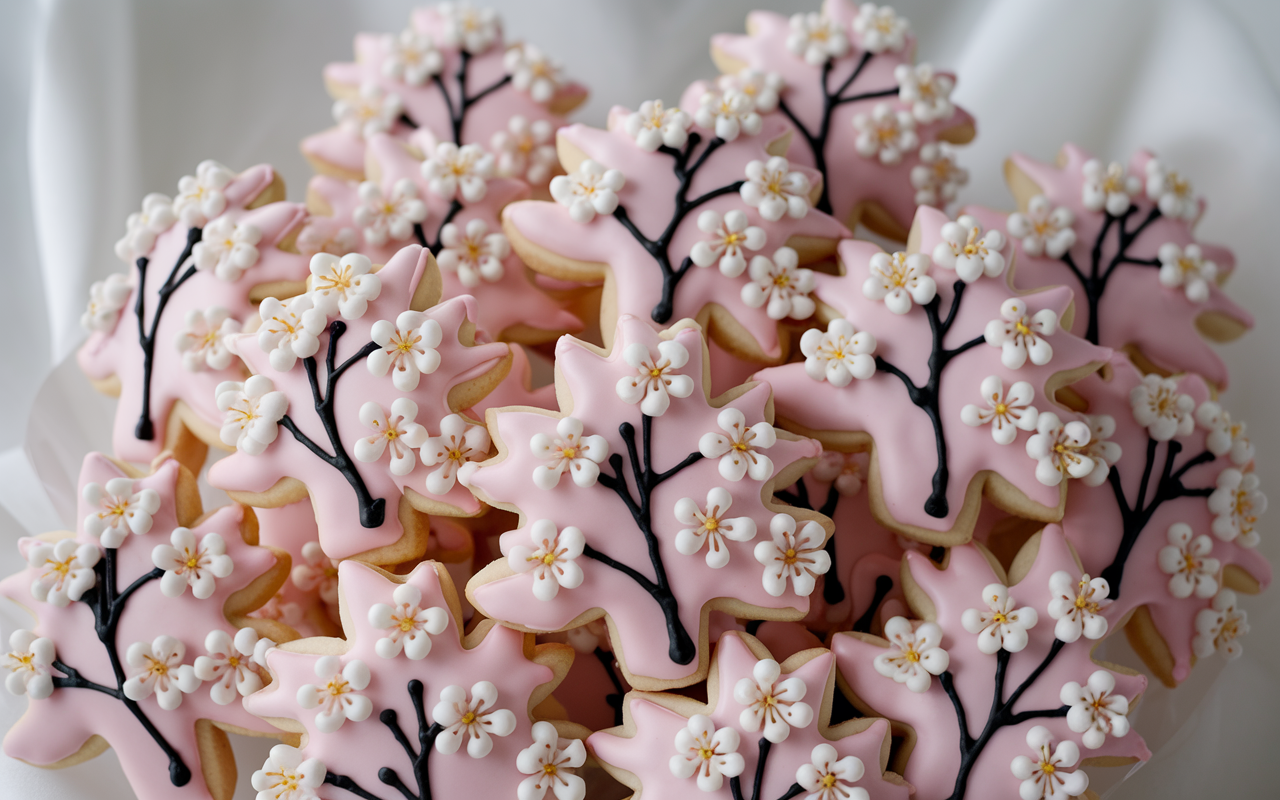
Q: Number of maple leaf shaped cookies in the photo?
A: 14